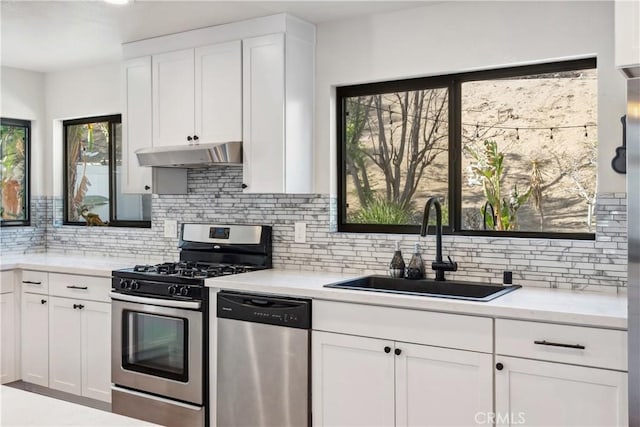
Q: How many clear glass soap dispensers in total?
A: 2